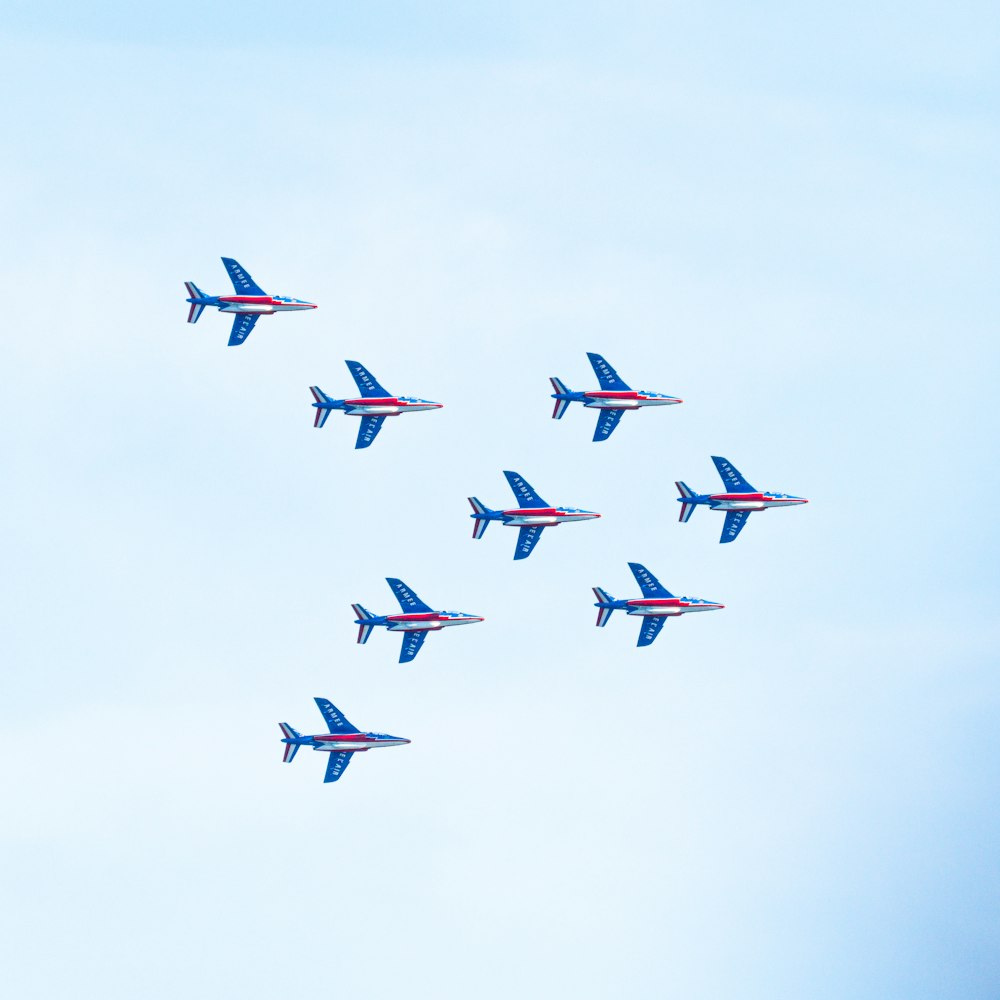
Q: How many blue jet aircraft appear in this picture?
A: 8